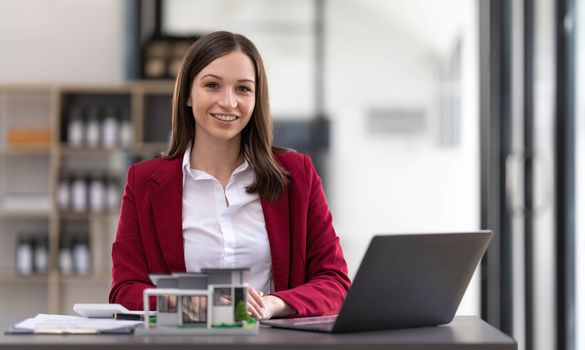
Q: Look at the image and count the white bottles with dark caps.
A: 12